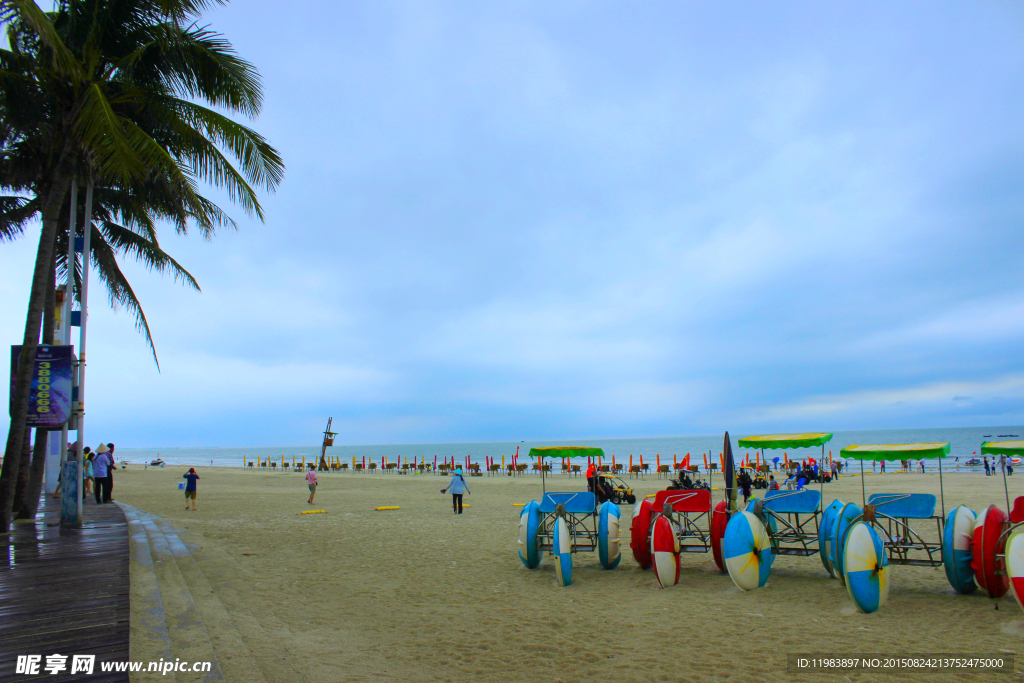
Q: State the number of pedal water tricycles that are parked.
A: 5